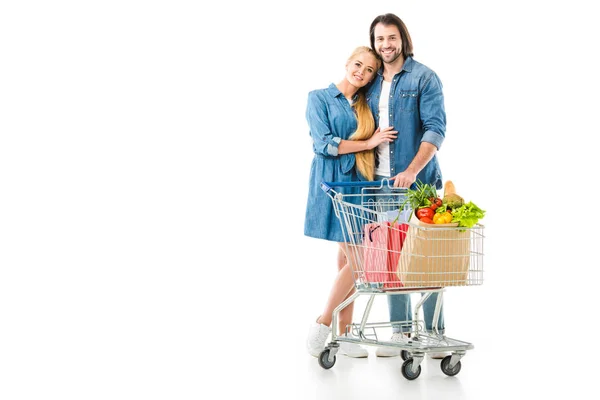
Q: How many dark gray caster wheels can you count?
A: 4